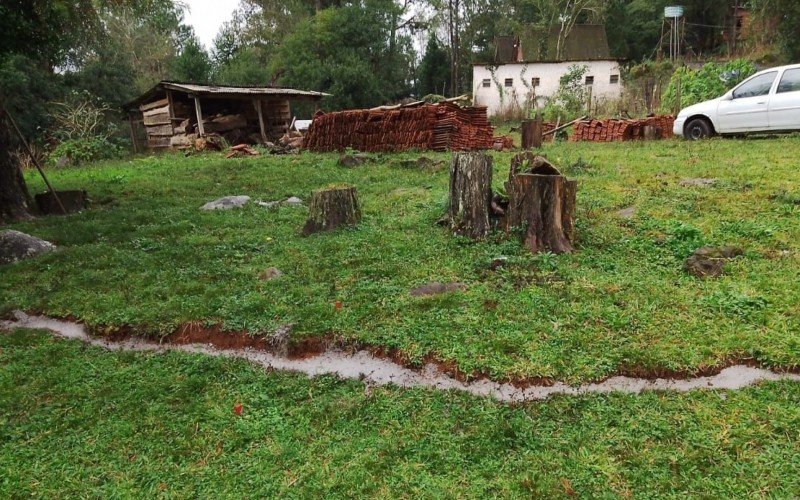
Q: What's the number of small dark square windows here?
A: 5